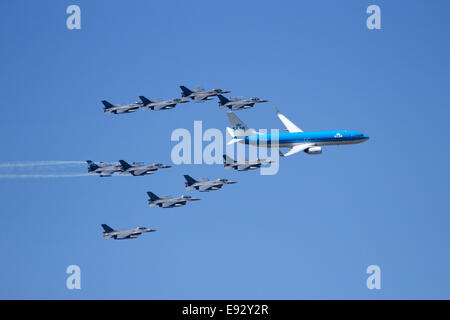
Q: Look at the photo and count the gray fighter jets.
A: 10